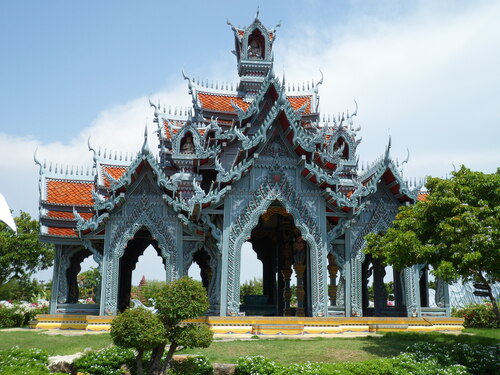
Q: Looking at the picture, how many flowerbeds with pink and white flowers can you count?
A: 1